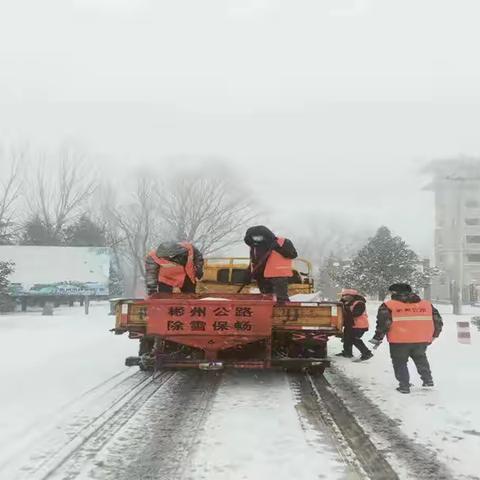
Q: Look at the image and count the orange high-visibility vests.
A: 4